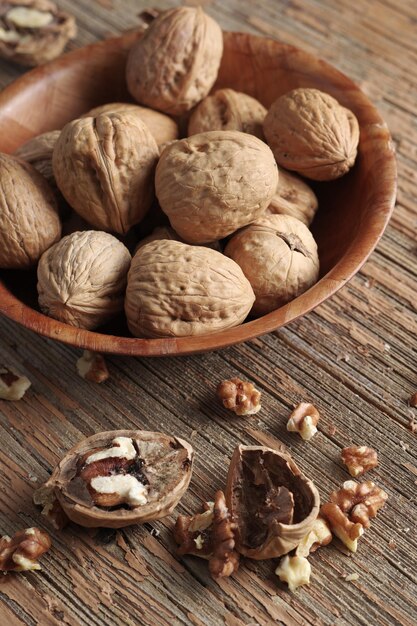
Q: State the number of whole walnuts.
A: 13